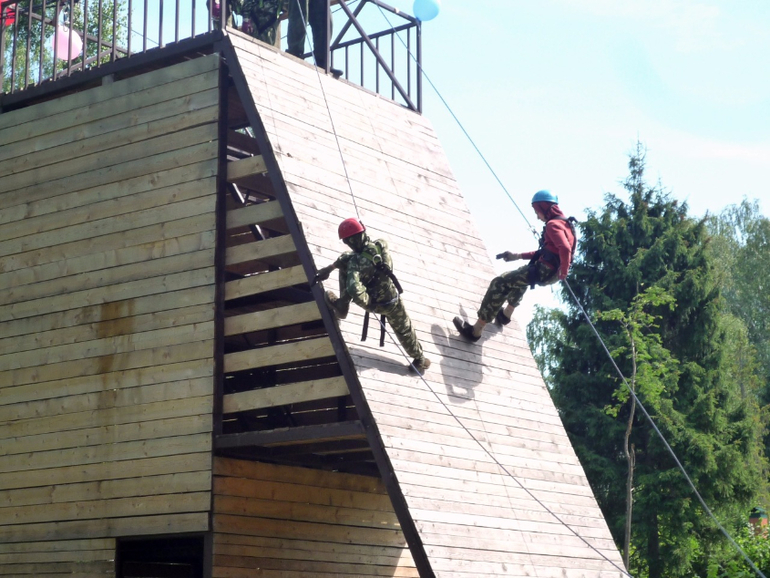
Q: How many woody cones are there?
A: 0